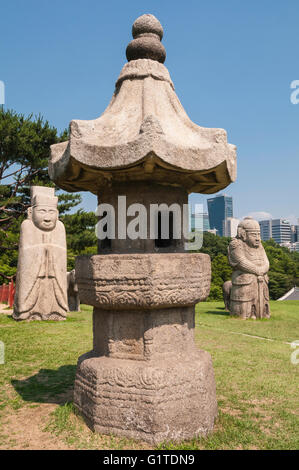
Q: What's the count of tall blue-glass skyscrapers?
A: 1